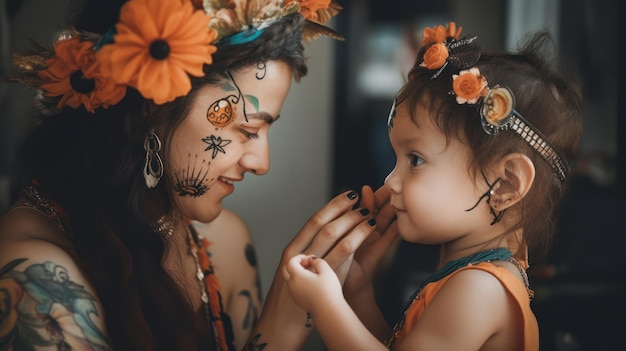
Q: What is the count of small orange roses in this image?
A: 2